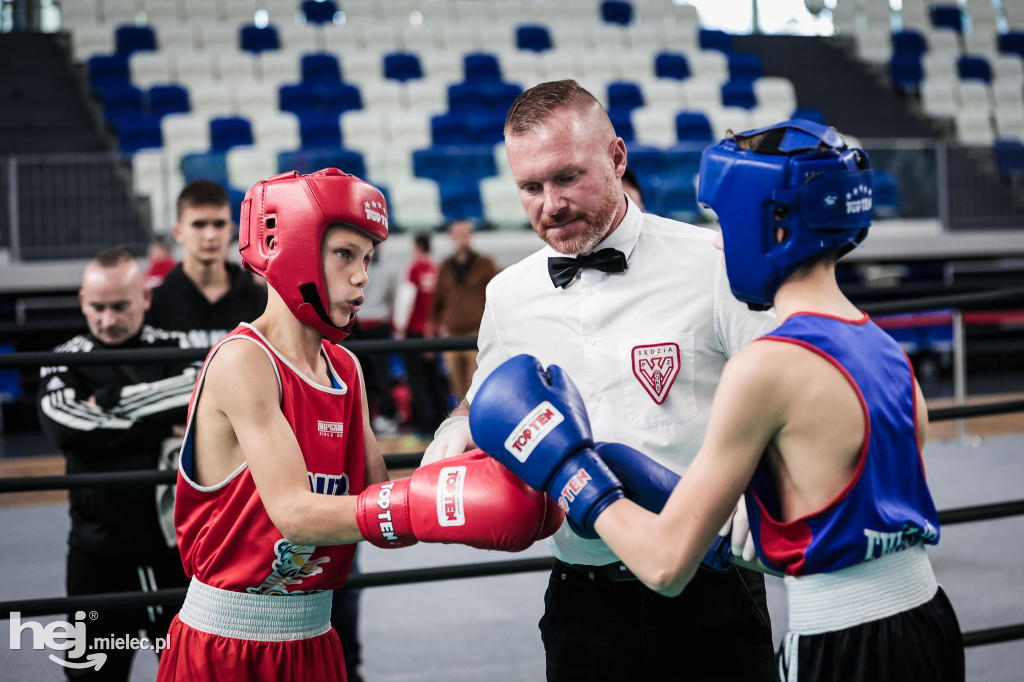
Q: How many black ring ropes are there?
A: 4